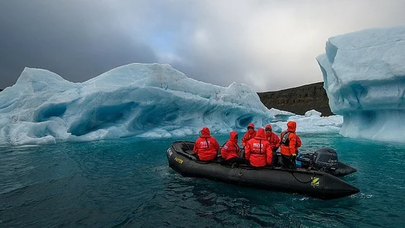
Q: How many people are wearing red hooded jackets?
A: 6